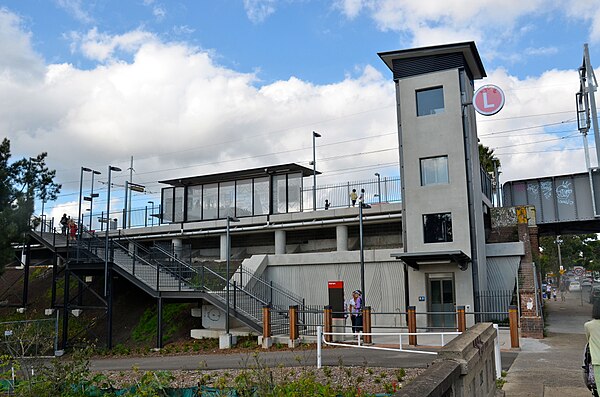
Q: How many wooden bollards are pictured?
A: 7